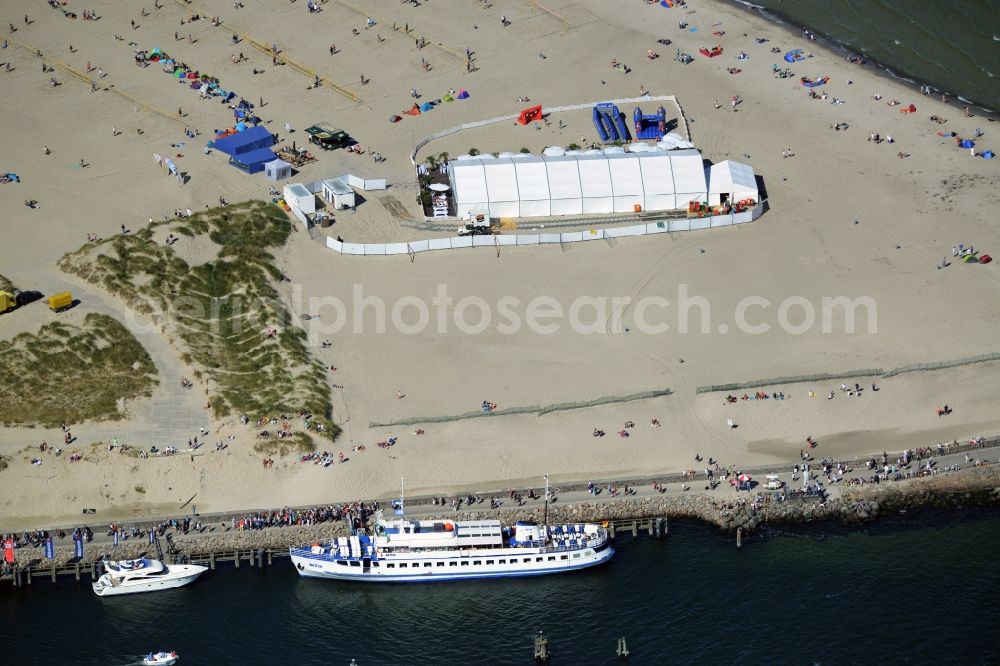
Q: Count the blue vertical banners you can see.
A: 4